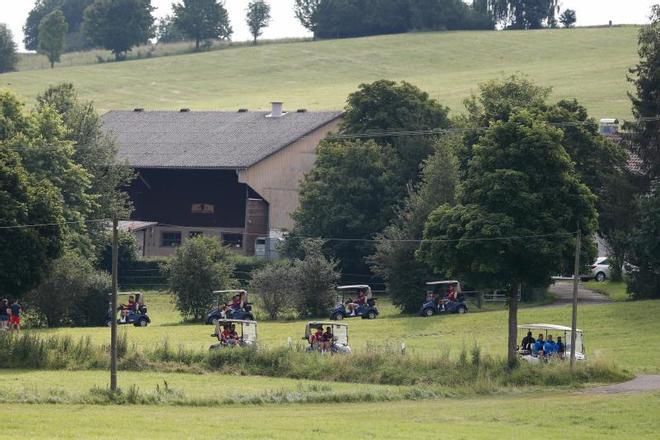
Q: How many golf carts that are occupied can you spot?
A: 7